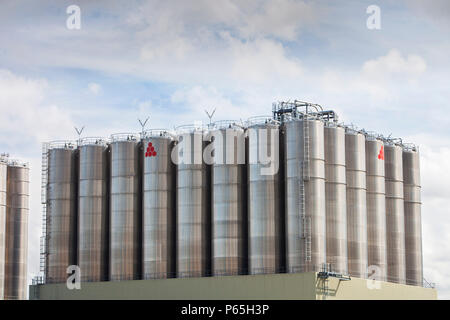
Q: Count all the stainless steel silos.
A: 15